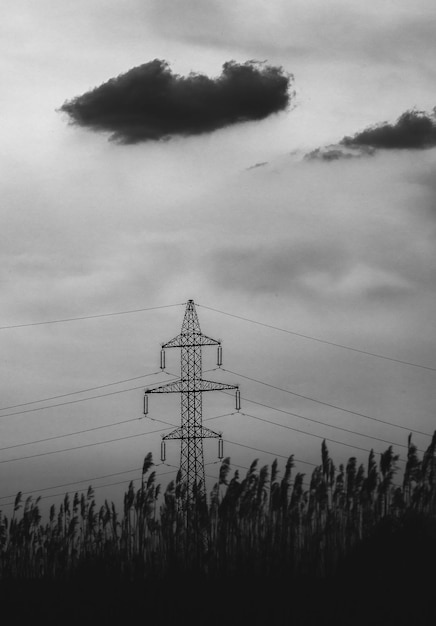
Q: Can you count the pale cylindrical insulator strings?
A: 6